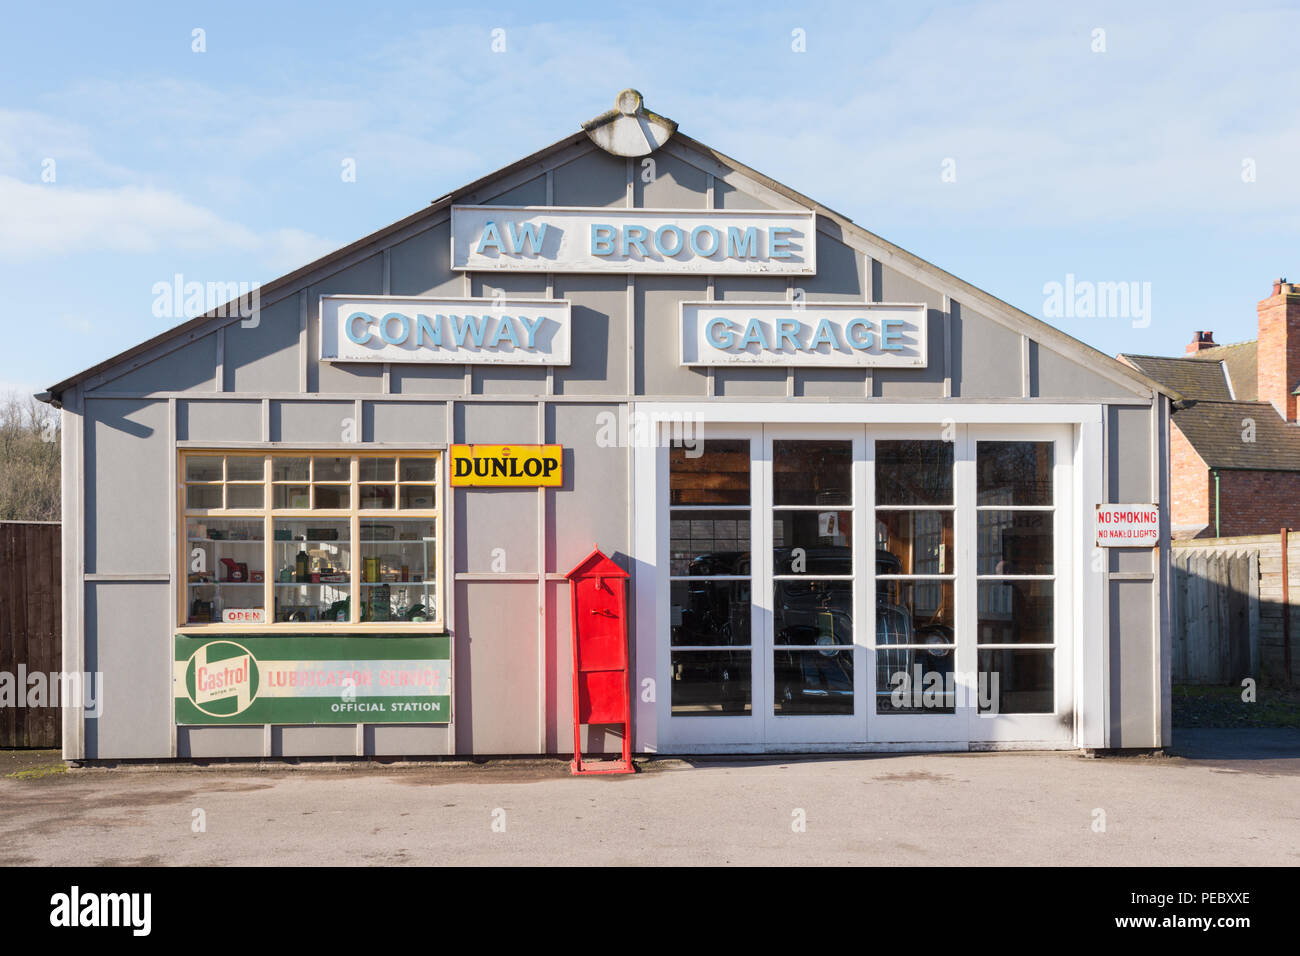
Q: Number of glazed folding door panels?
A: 4